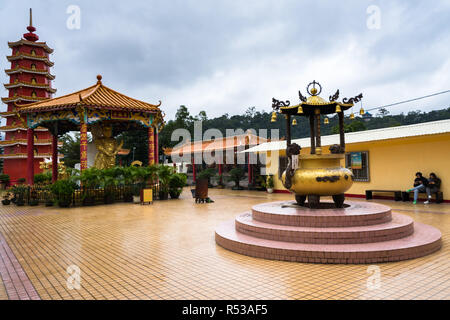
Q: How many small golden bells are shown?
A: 8